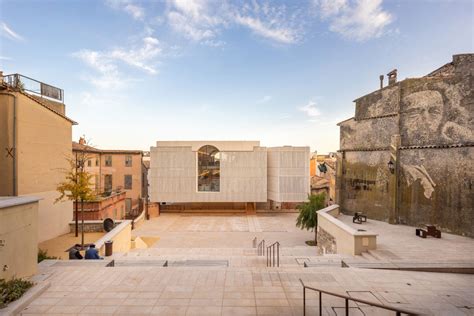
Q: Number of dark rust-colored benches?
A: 2